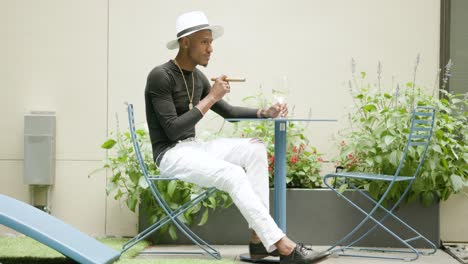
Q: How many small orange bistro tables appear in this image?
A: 0